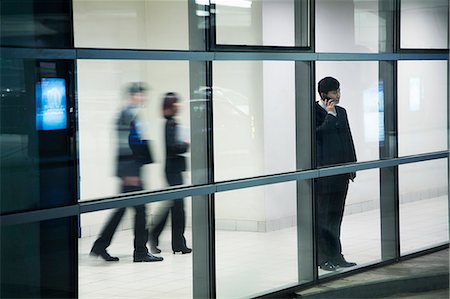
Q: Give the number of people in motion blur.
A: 2